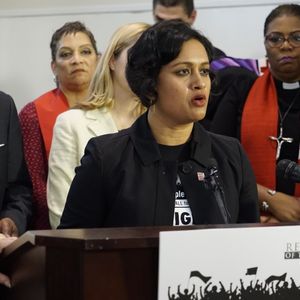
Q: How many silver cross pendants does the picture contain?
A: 1